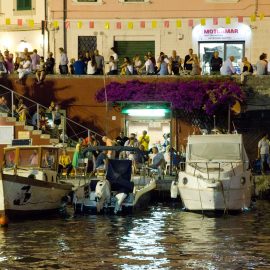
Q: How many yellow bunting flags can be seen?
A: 12